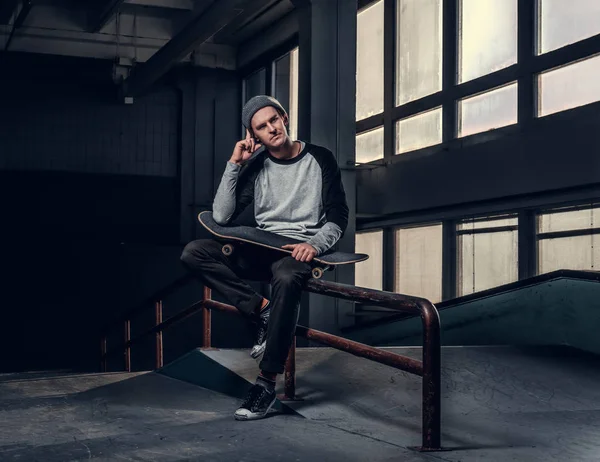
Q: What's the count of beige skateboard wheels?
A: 2